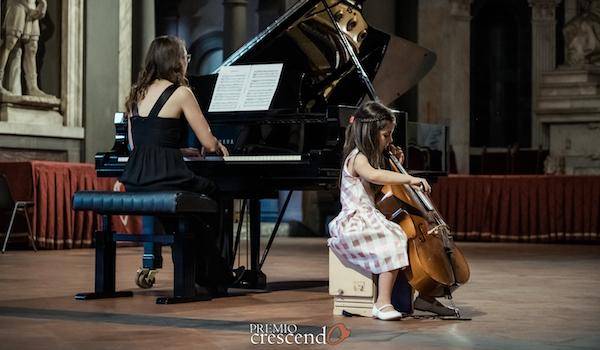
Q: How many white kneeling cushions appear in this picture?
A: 0